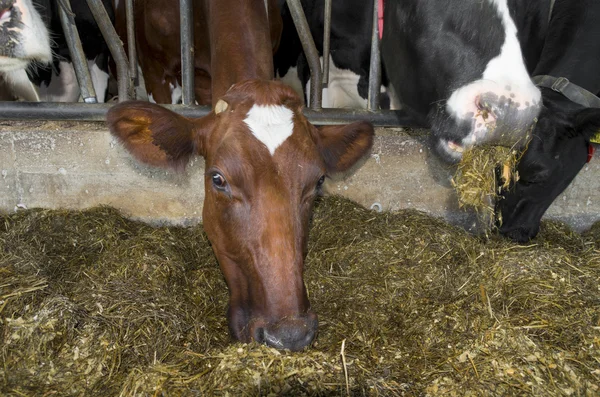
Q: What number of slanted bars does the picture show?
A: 3